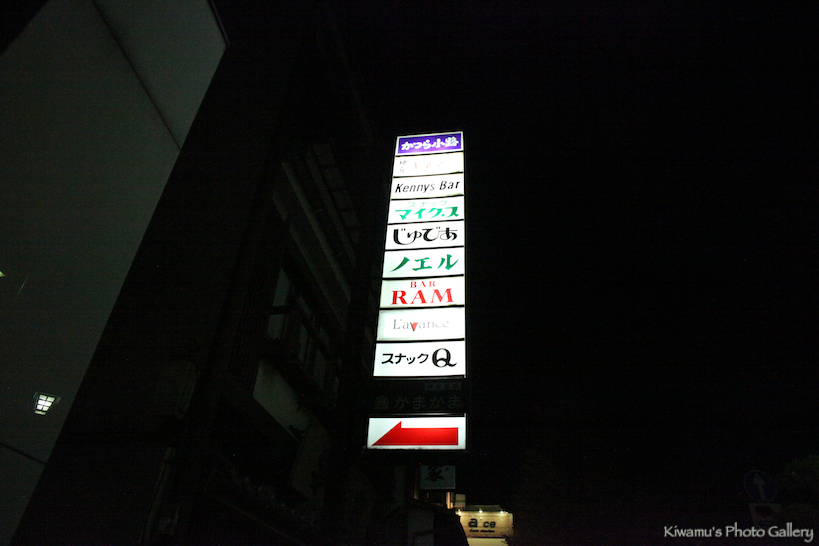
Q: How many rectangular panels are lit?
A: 10